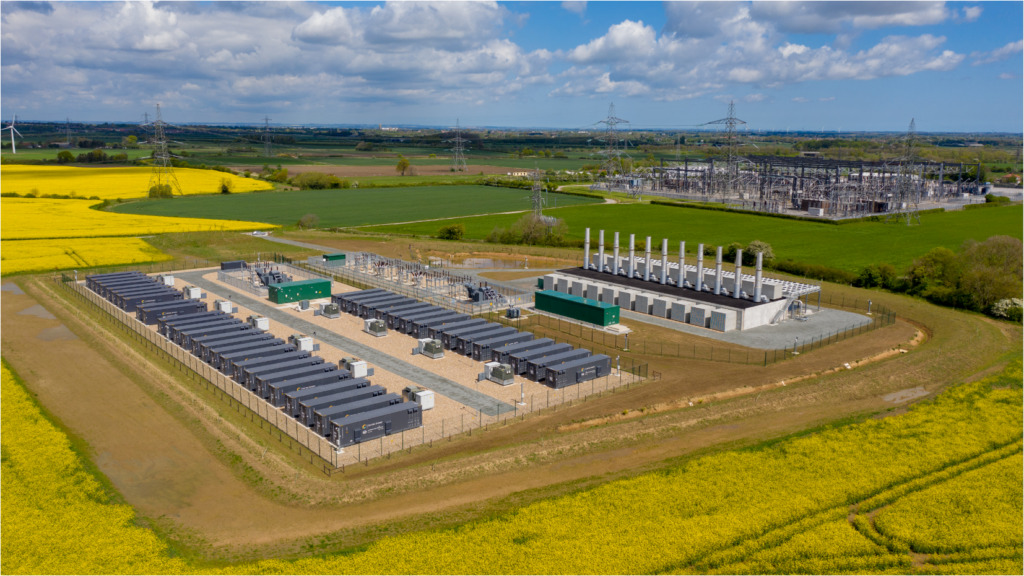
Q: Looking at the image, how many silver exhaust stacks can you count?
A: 11